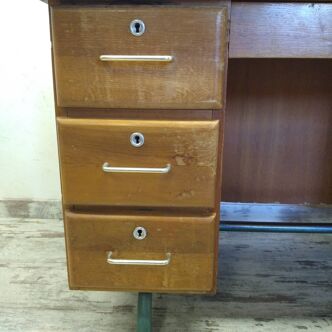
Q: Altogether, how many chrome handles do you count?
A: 3